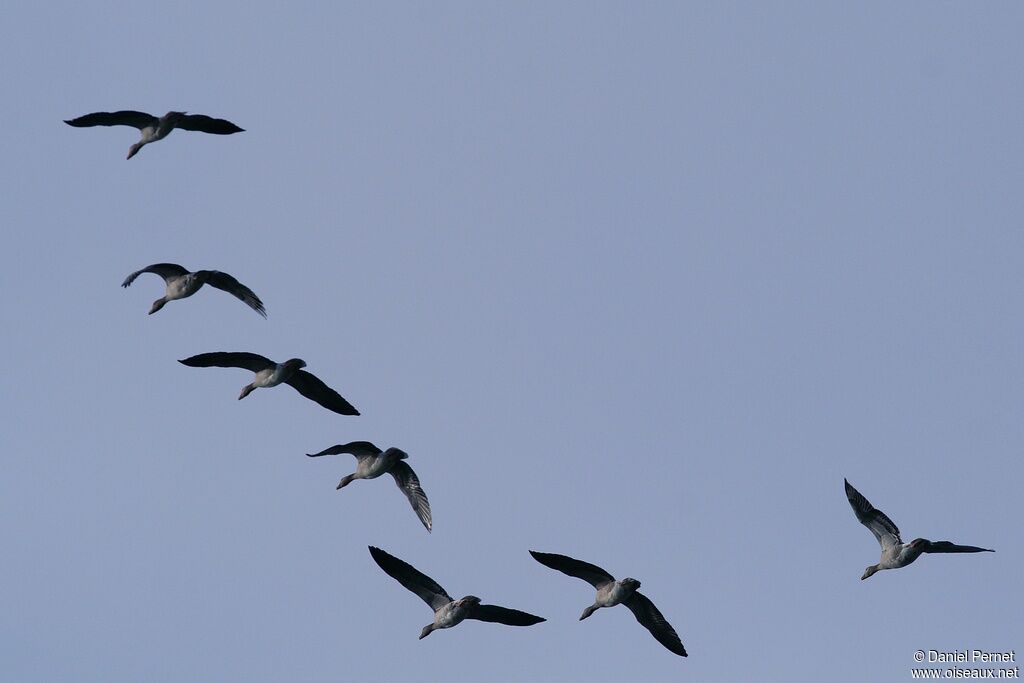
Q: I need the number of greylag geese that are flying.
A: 7